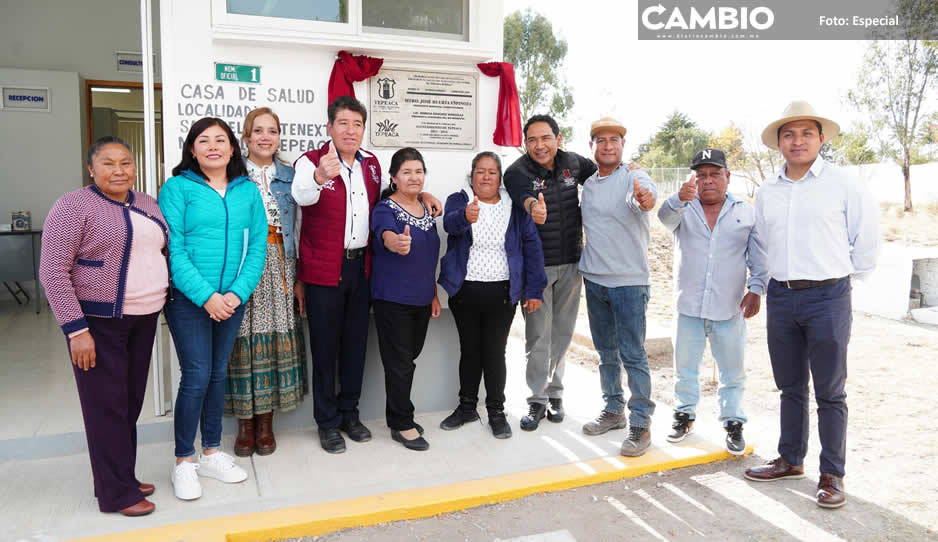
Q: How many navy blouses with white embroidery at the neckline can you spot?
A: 1